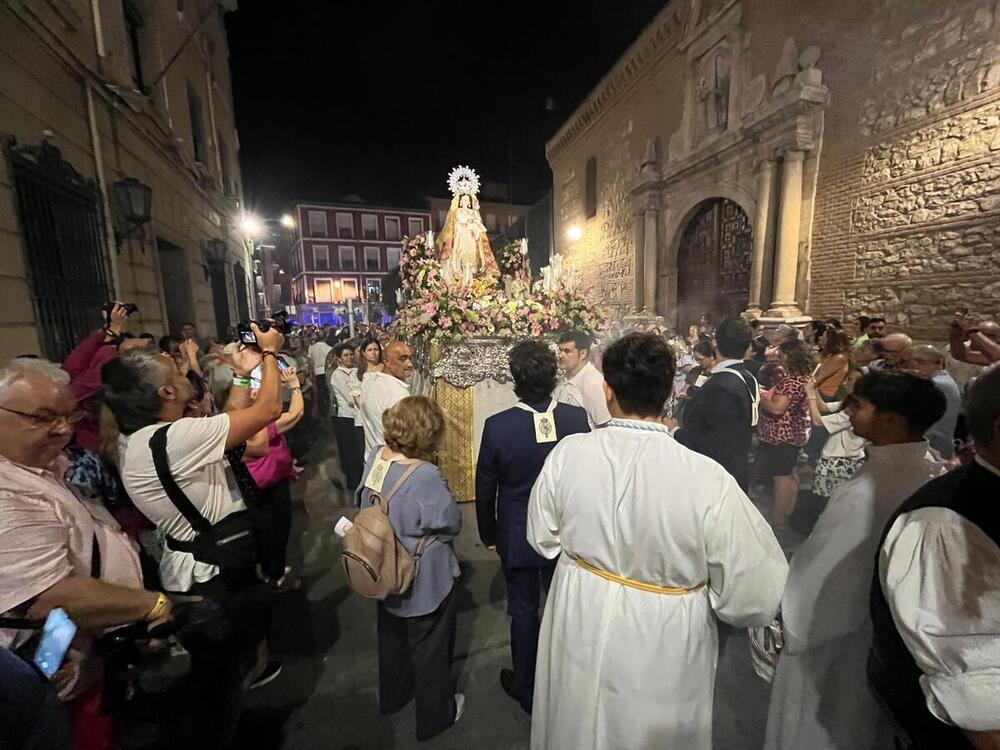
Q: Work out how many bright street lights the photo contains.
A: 3